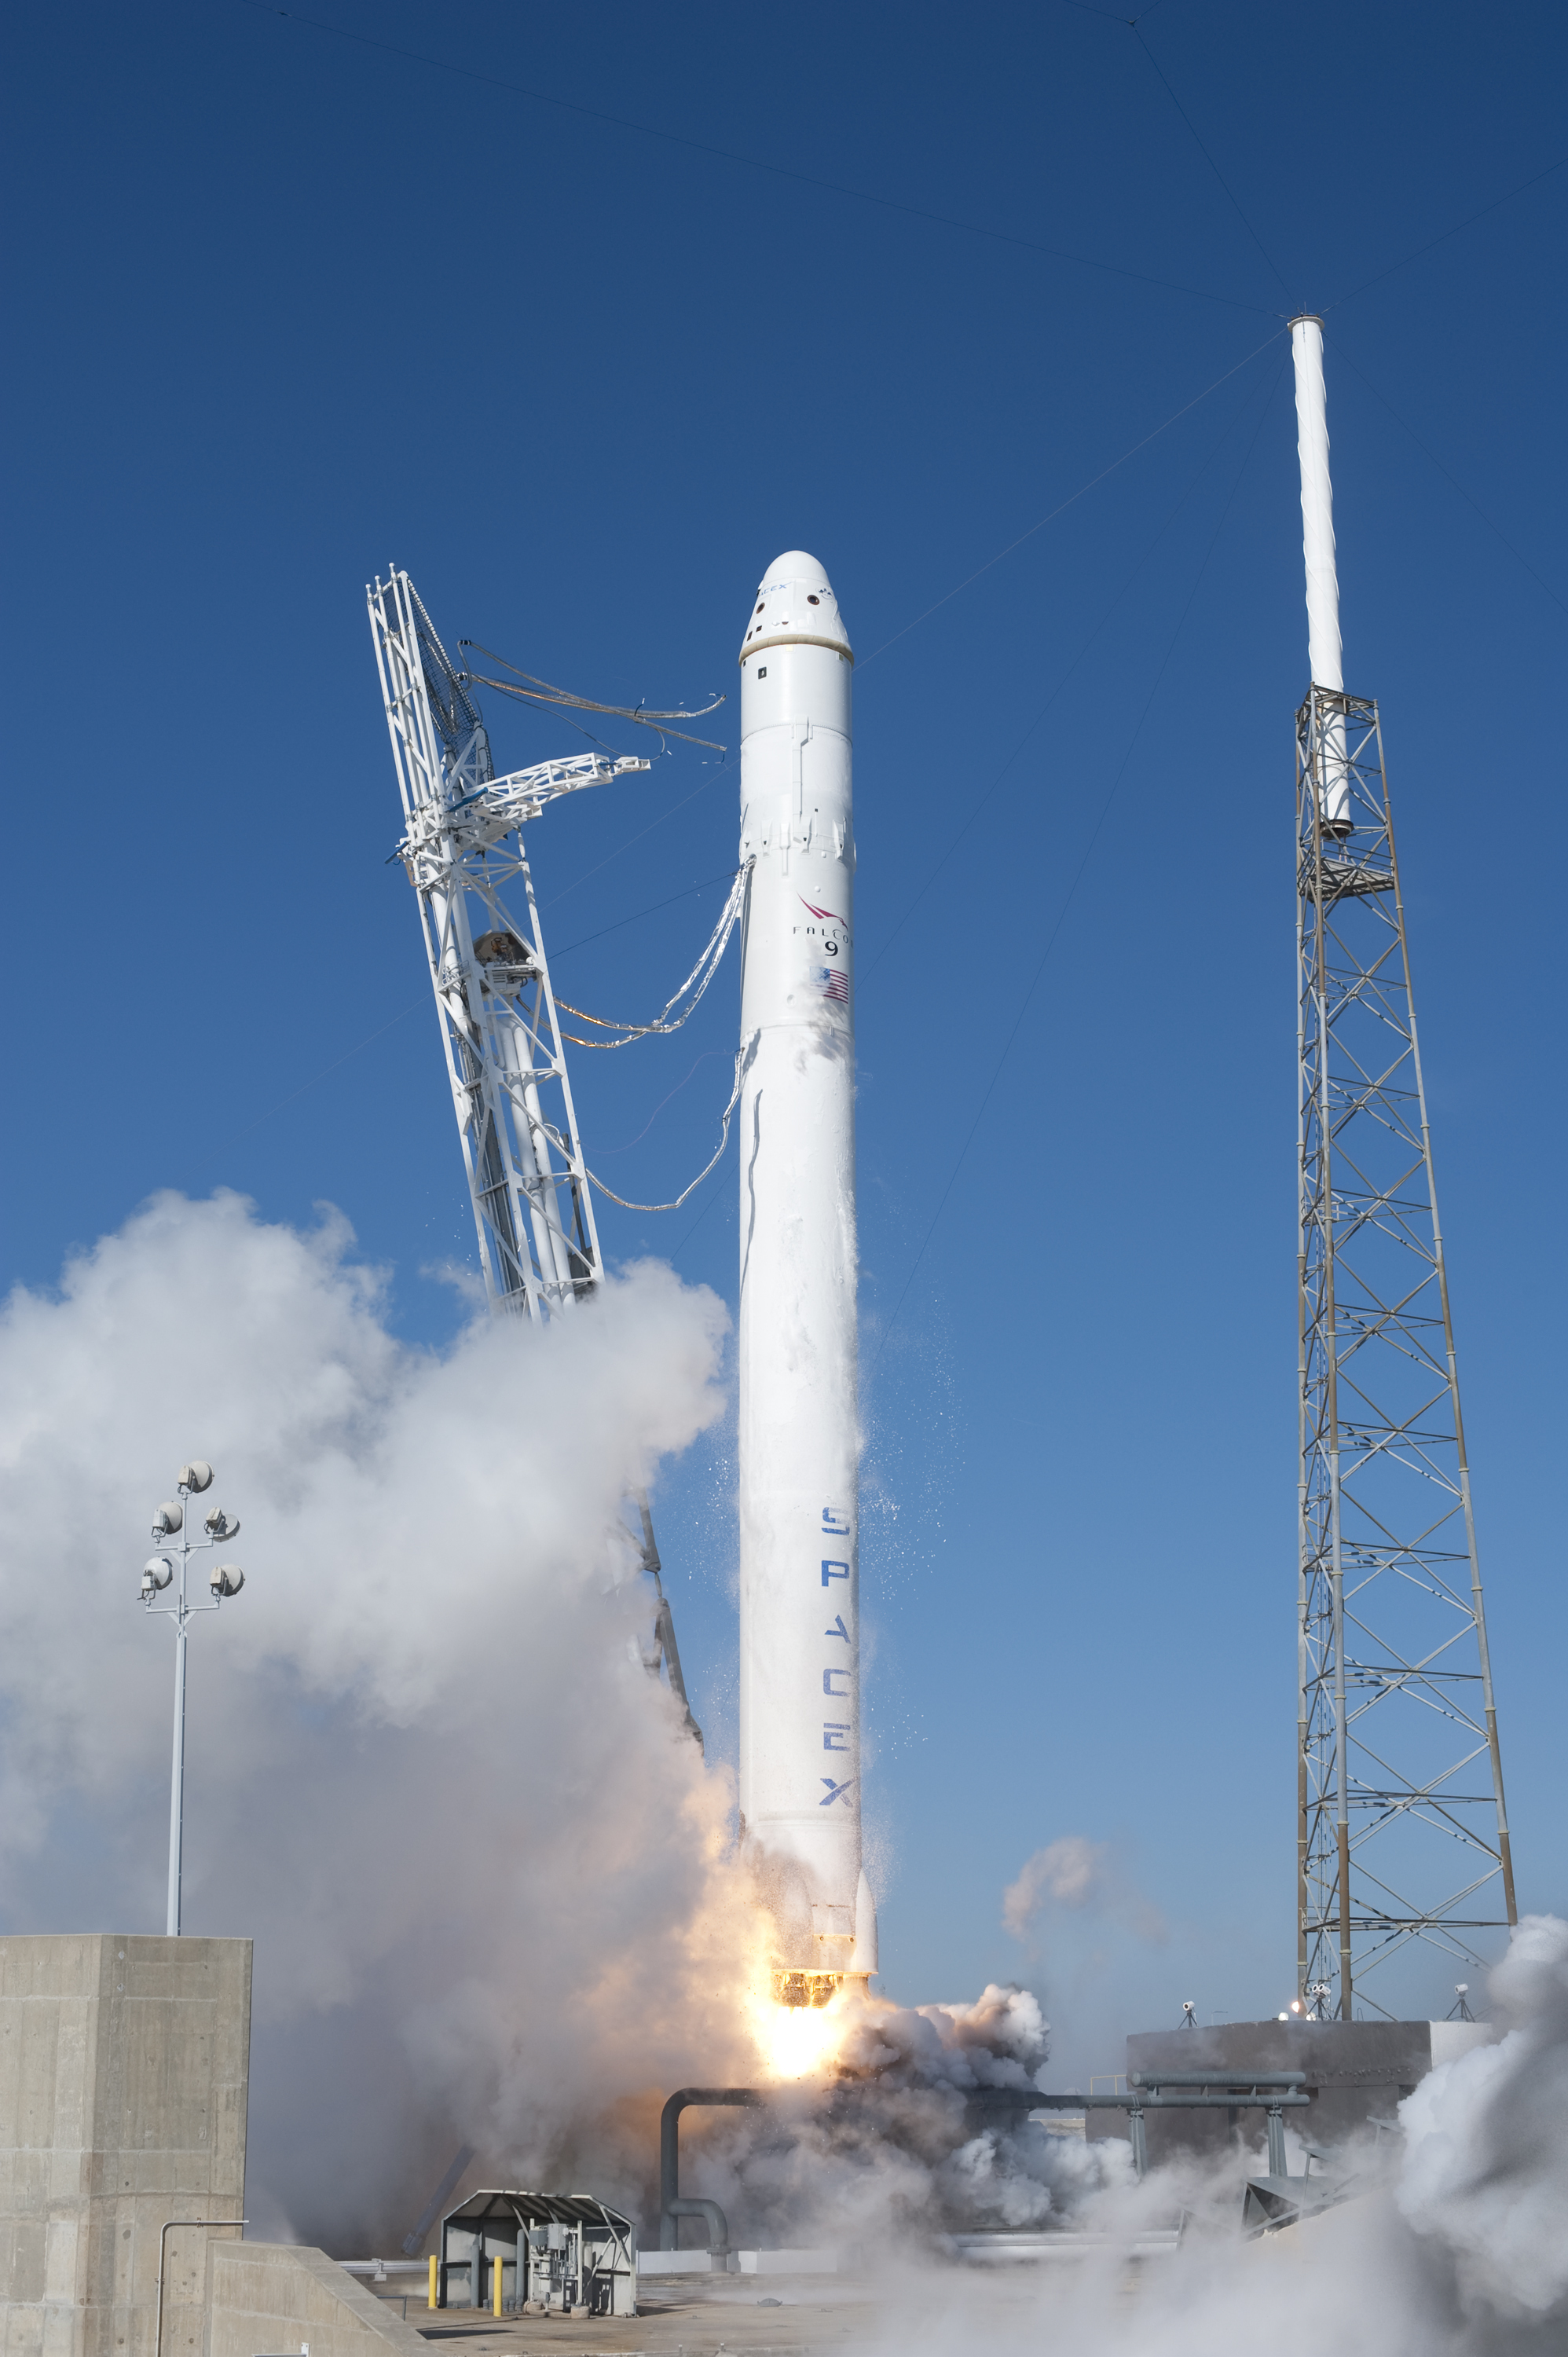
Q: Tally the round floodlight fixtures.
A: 5